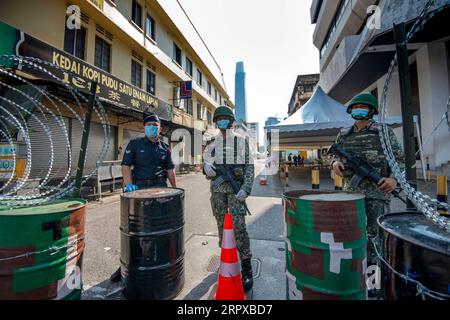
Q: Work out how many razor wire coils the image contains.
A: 2